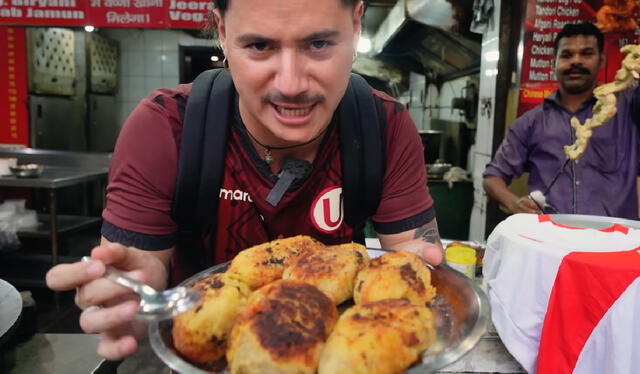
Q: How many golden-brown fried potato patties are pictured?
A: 6